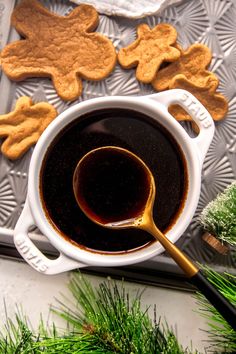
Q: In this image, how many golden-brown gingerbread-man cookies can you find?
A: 5